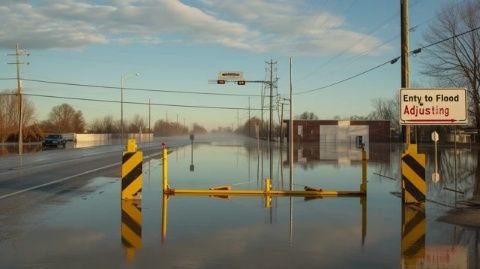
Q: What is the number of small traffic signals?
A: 2